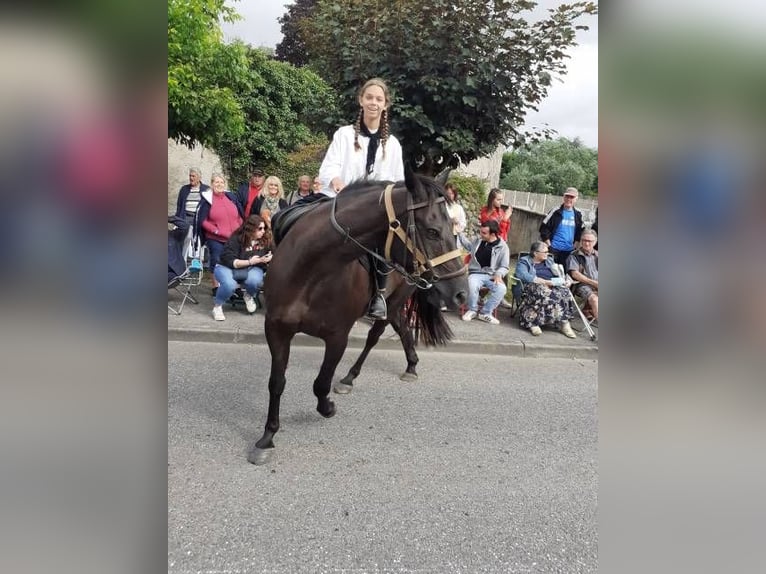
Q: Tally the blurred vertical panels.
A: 2